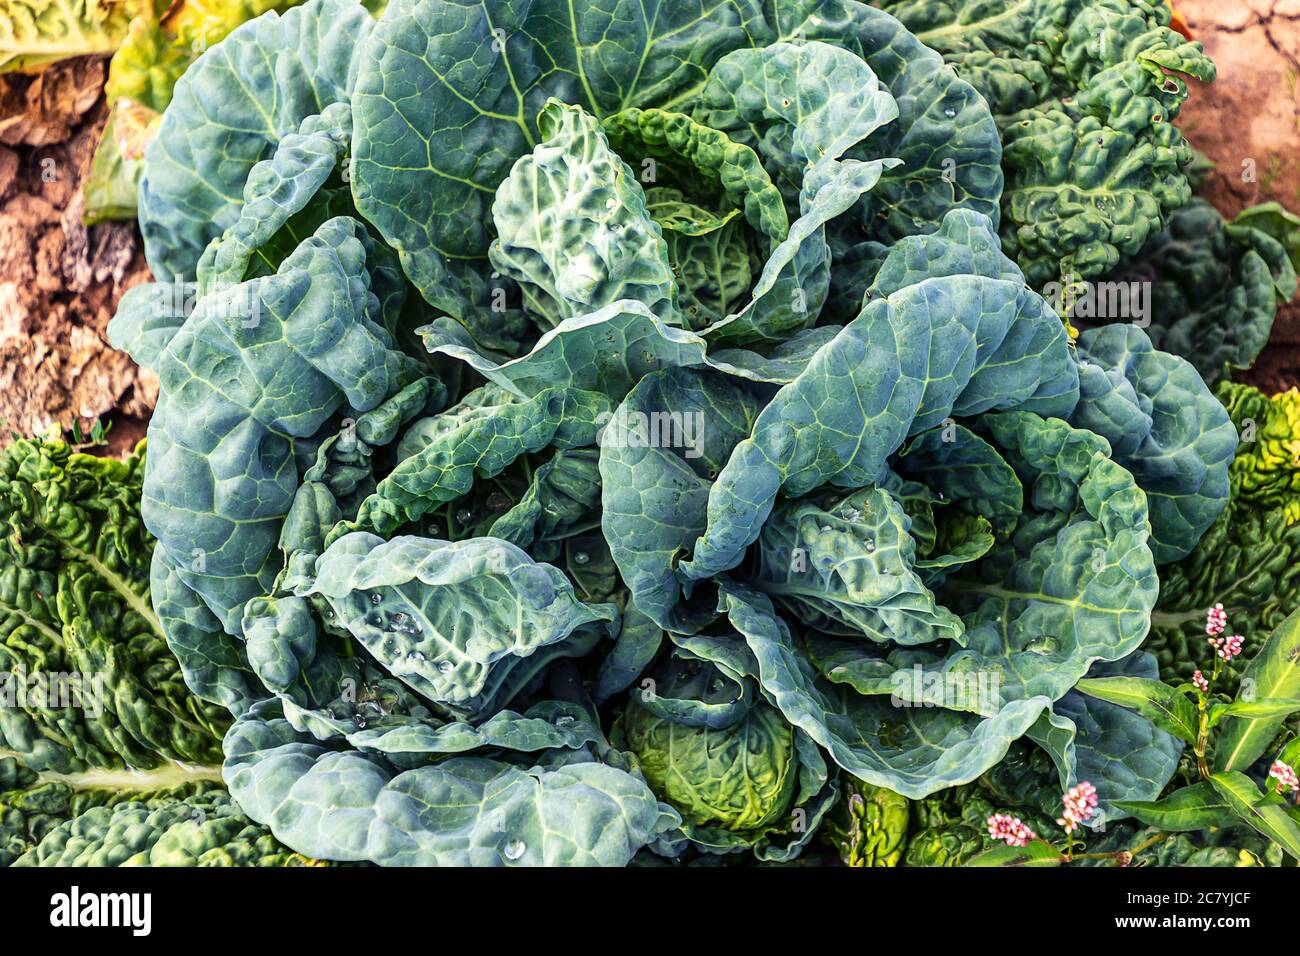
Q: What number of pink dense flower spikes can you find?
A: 6